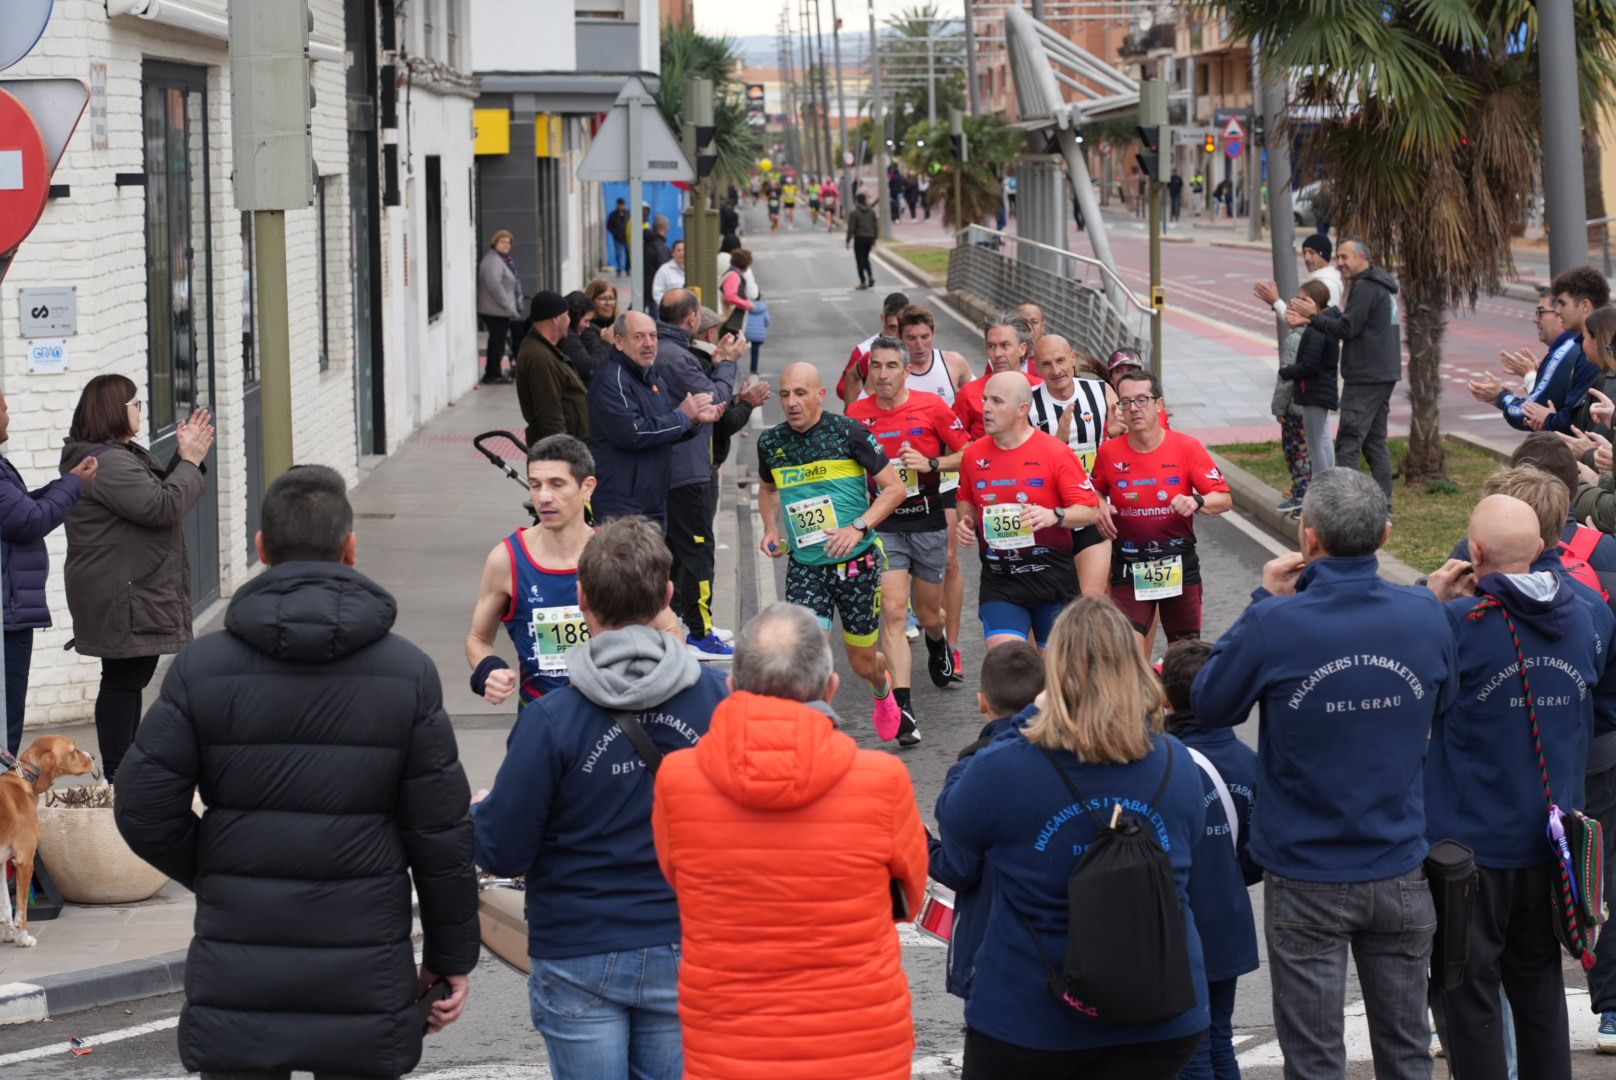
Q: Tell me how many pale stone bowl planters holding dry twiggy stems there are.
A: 1